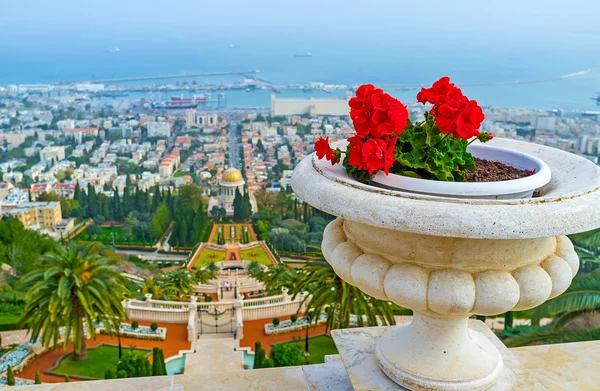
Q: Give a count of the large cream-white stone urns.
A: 1